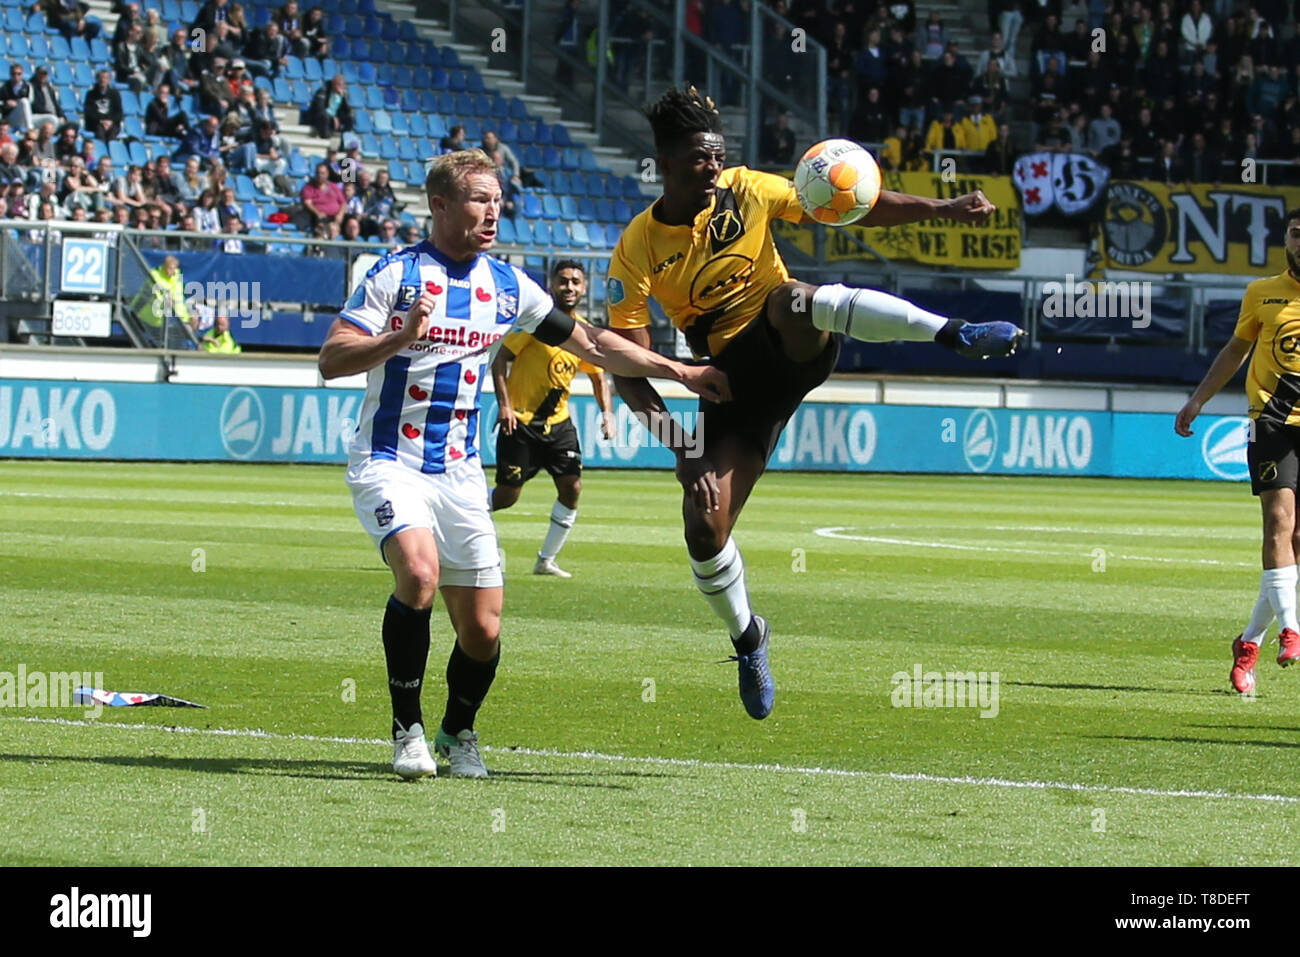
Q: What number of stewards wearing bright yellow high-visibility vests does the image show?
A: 2